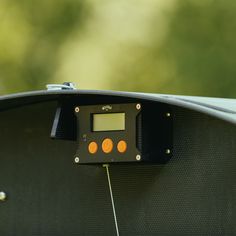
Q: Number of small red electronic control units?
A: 0